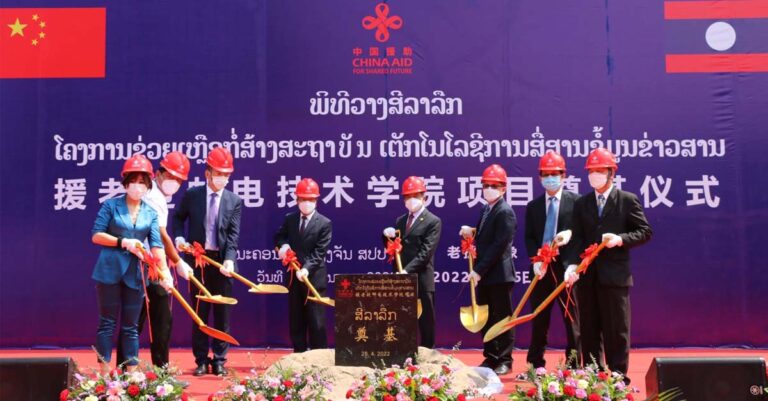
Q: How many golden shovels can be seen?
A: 8